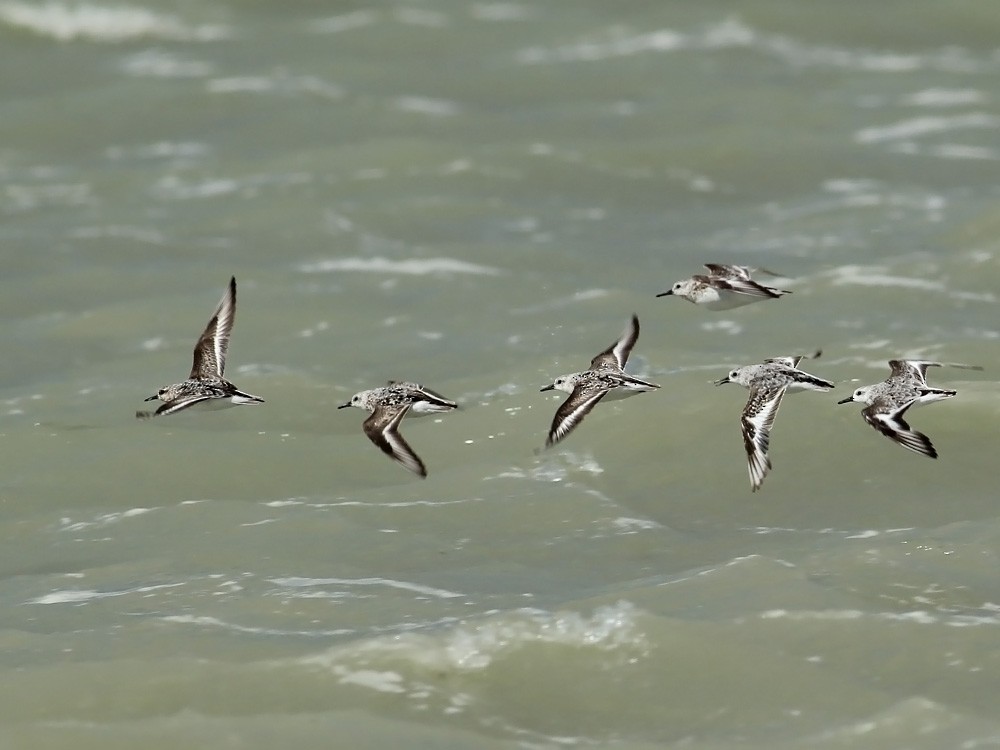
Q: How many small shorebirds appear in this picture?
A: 6